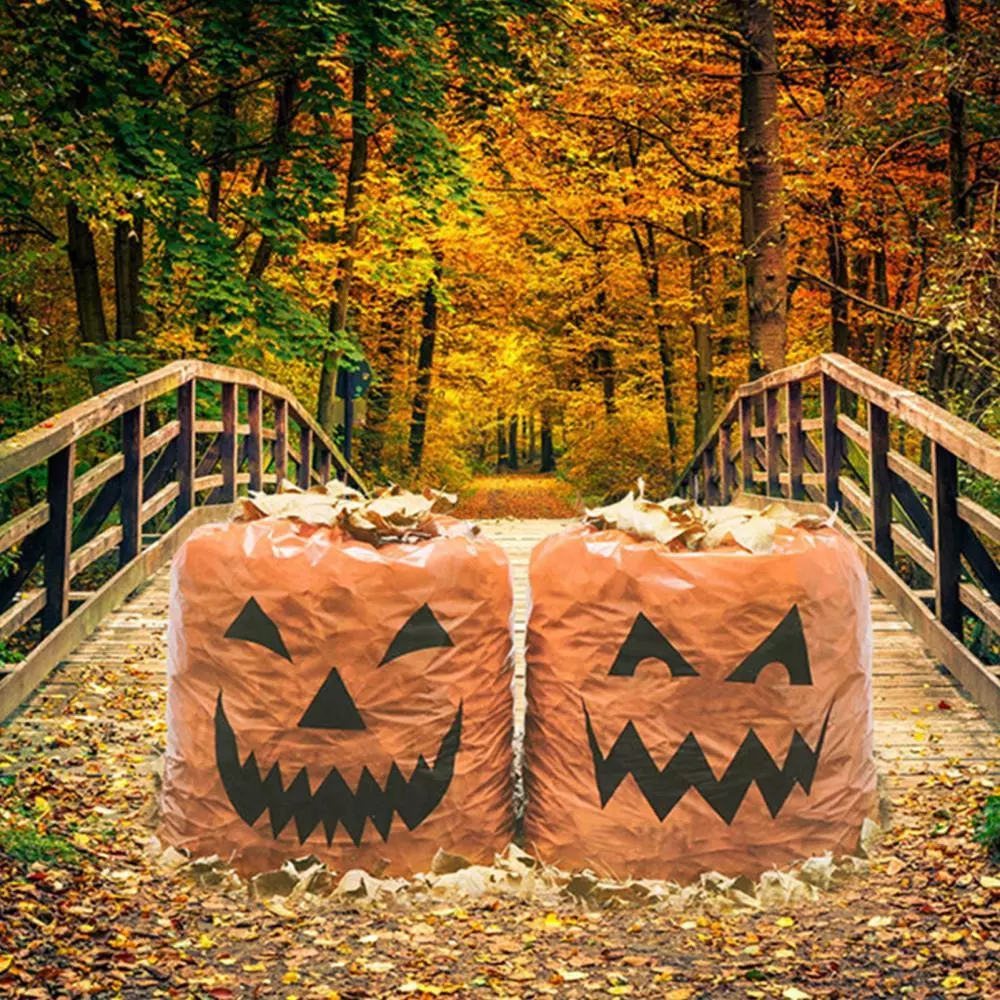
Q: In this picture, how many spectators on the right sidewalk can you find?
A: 0